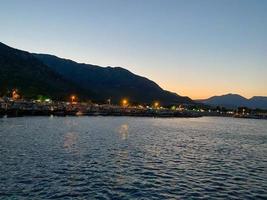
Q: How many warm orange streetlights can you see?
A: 4